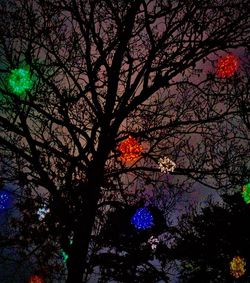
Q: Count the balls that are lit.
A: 12